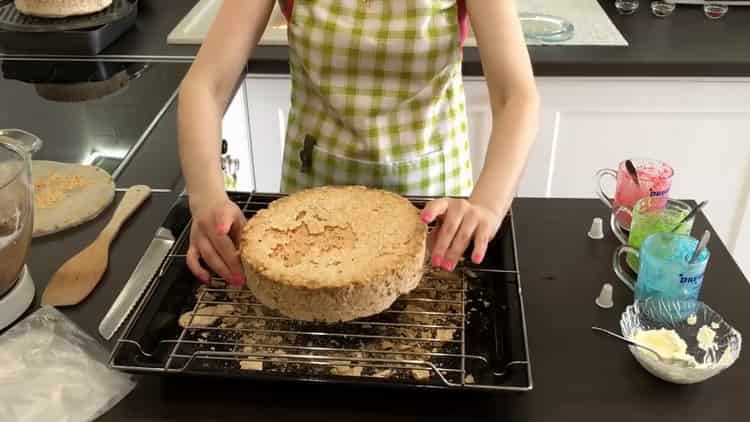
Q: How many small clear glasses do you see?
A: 3